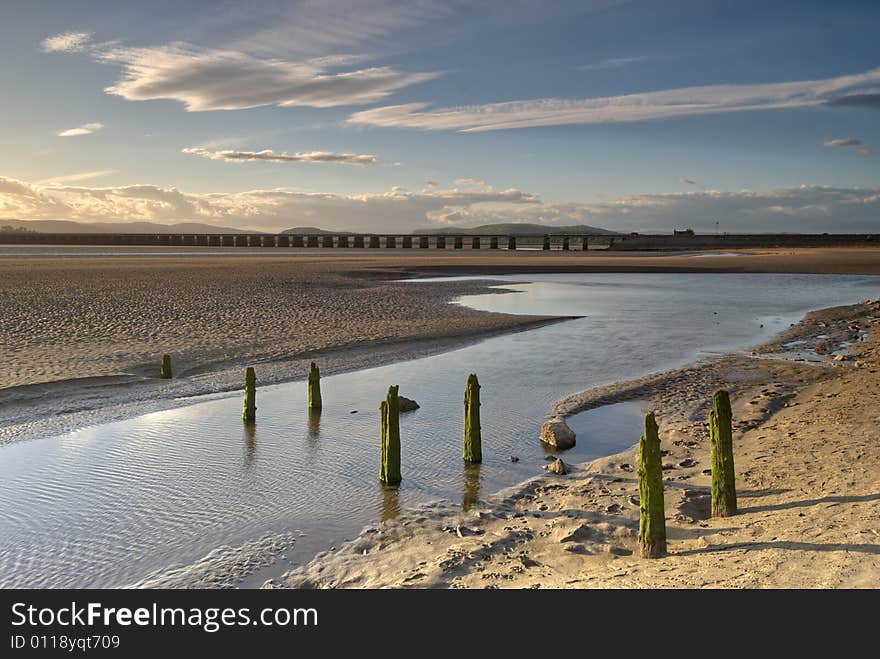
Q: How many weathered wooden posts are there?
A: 7